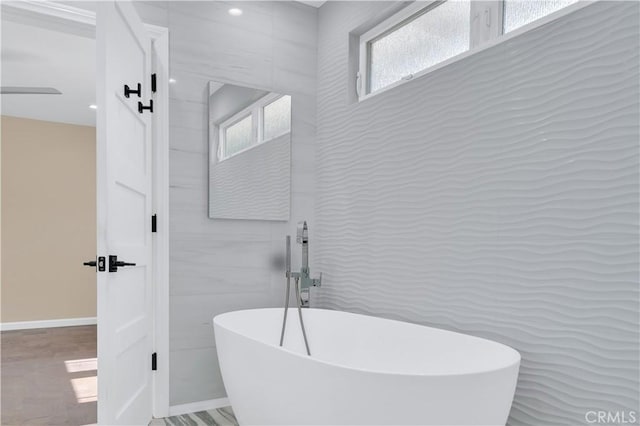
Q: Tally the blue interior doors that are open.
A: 0